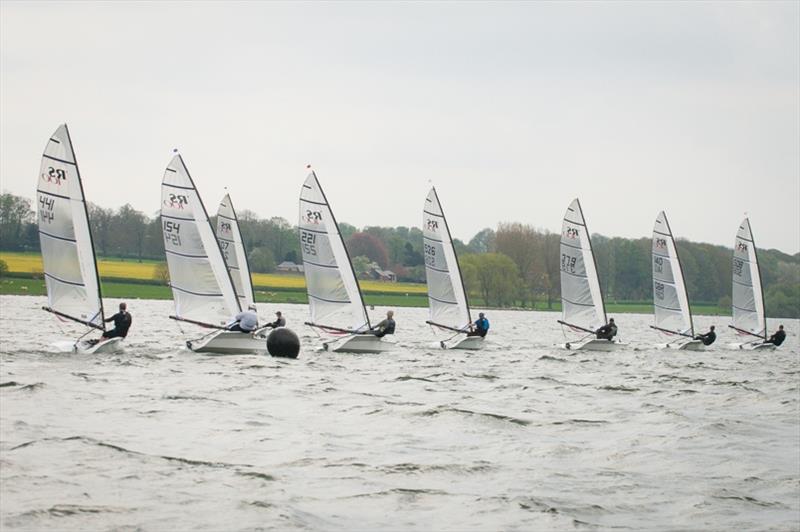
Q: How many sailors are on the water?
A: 8